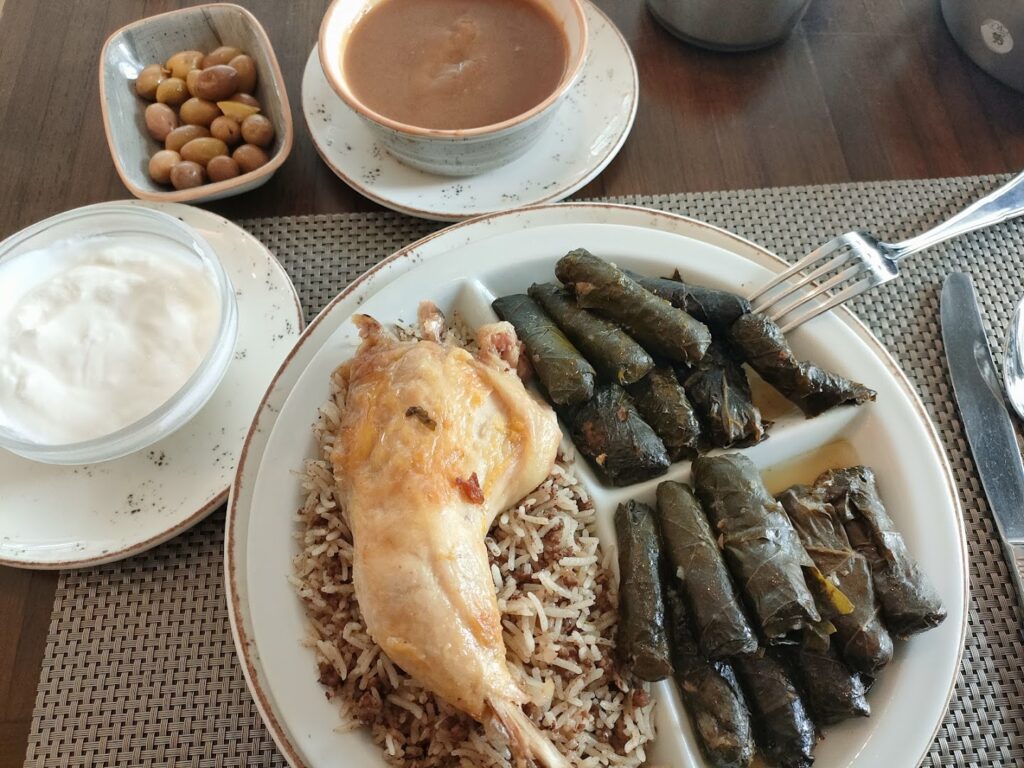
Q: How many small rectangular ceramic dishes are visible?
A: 1